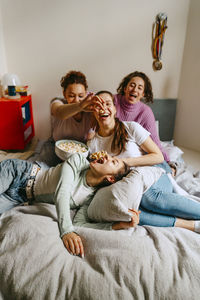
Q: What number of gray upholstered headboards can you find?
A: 1